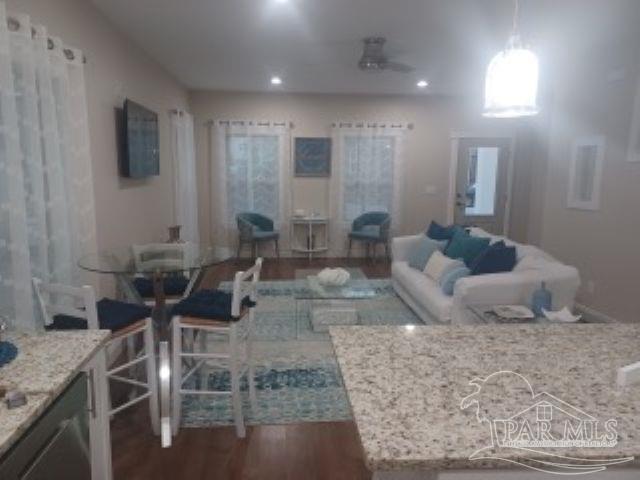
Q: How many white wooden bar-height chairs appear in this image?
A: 3